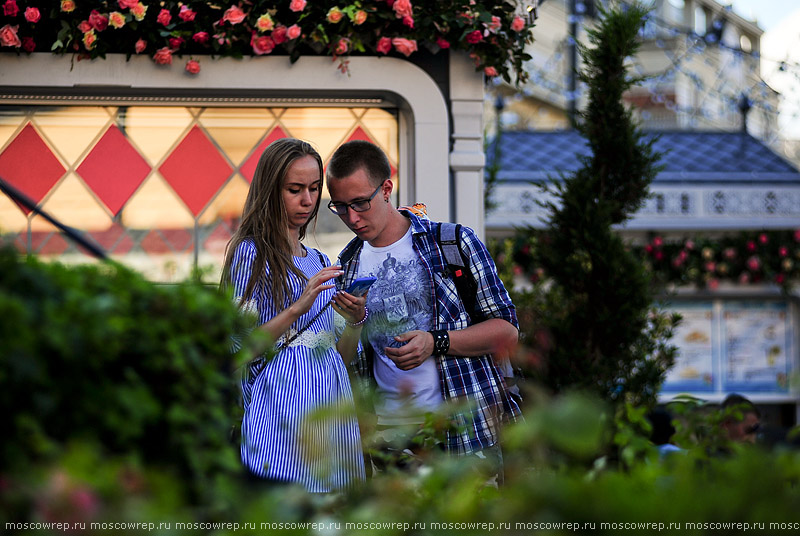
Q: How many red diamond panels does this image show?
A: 5